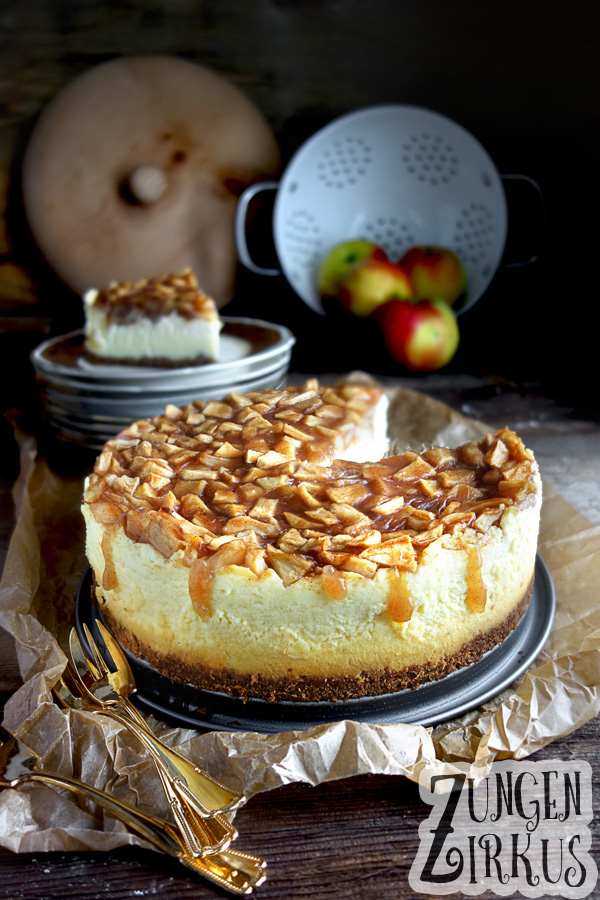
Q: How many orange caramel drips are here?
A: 5